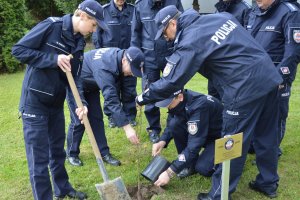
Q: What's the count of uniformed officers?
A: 8